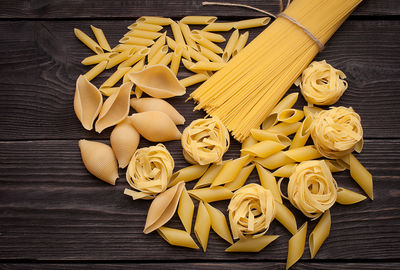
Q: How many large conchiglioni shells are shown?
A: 8